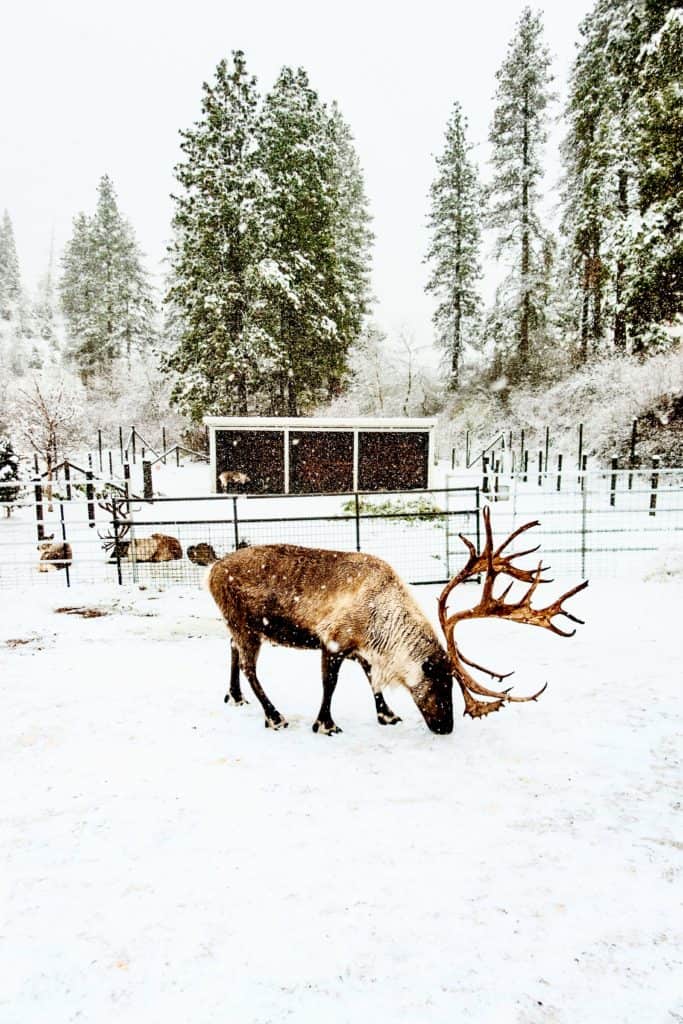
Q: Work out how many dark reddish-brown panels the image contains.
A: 3